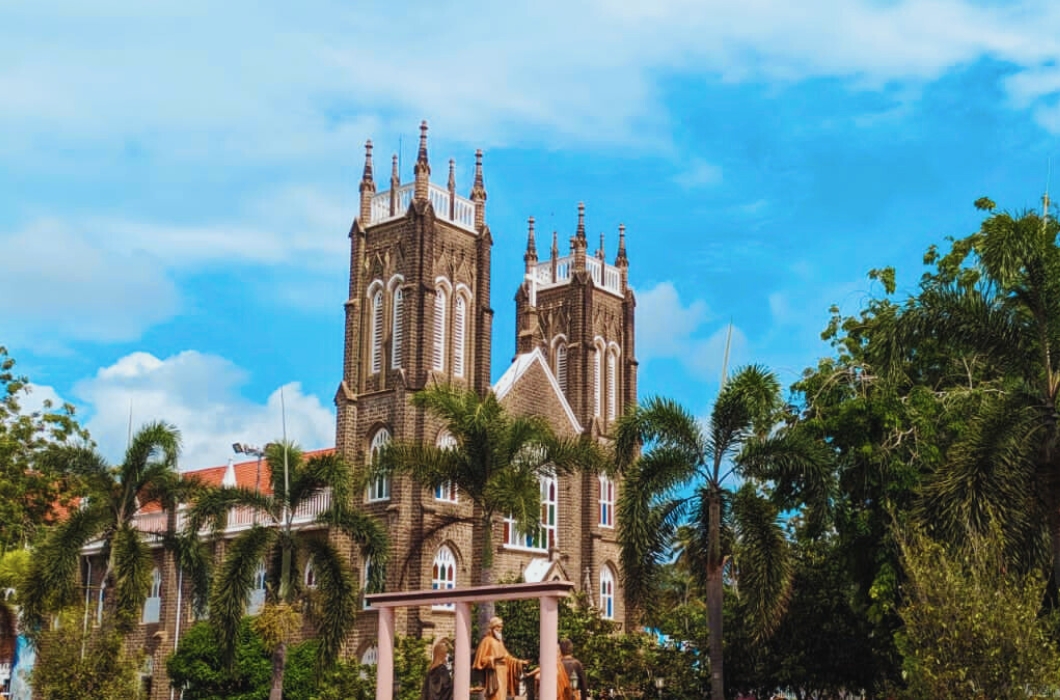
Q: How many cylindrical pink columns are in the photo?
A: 3